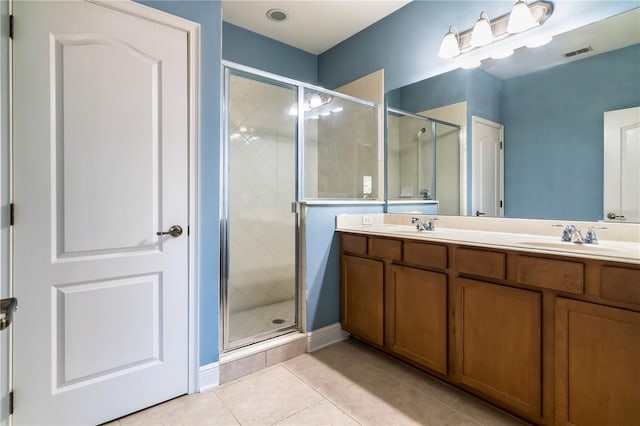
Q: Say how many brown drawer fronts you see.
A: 6